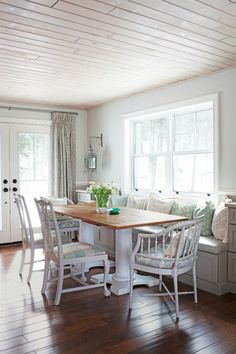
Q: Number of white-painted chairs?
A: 4